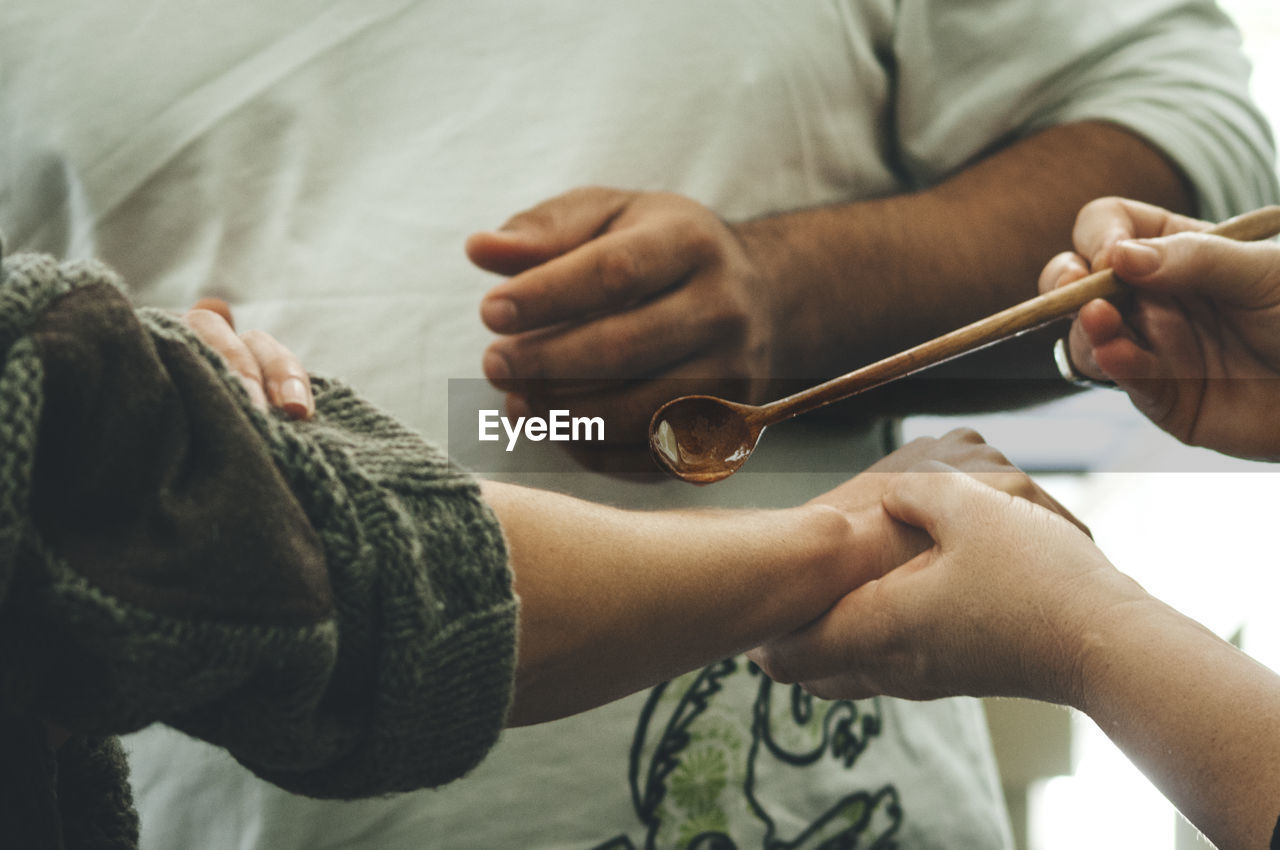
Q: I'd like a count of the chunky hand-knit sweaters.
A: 1